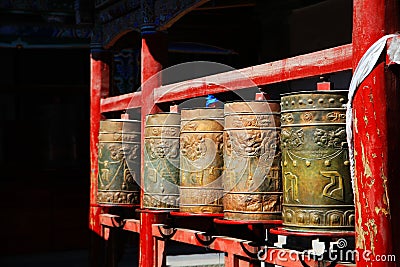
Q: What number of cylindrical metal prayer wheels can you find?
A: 5